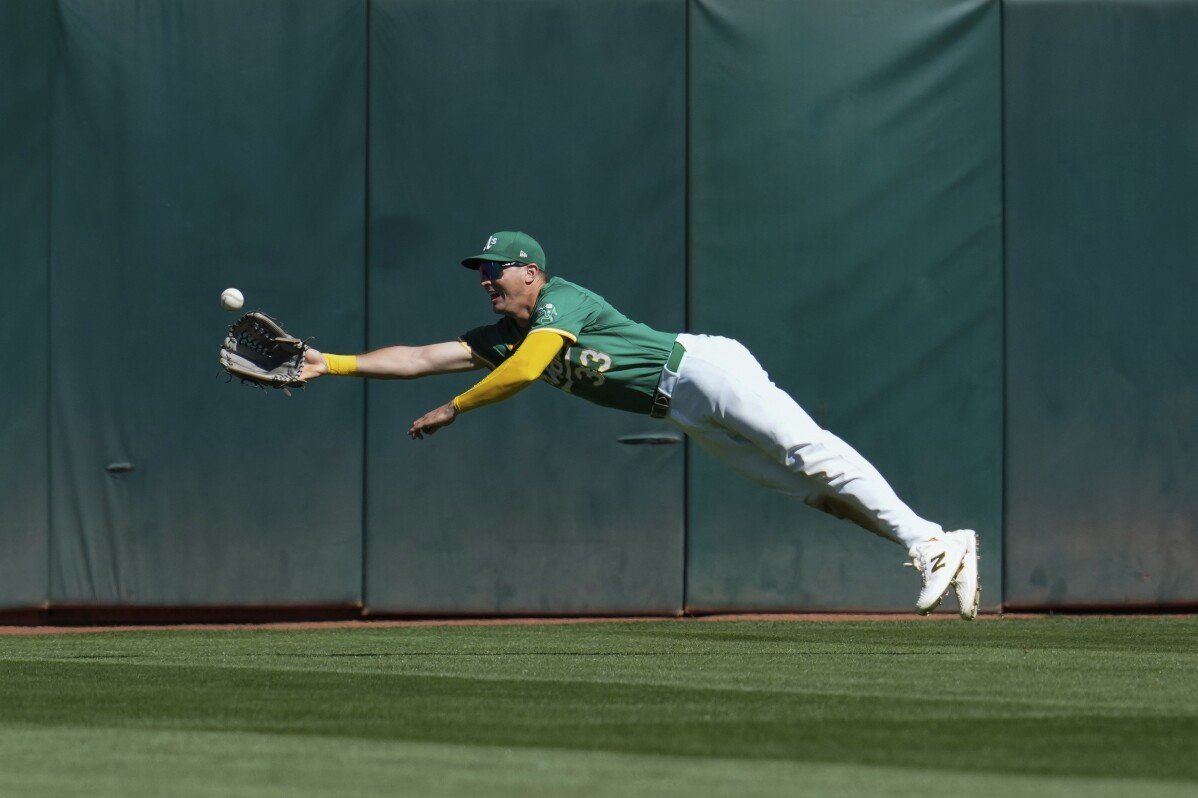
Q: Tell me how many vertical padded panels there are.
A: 5